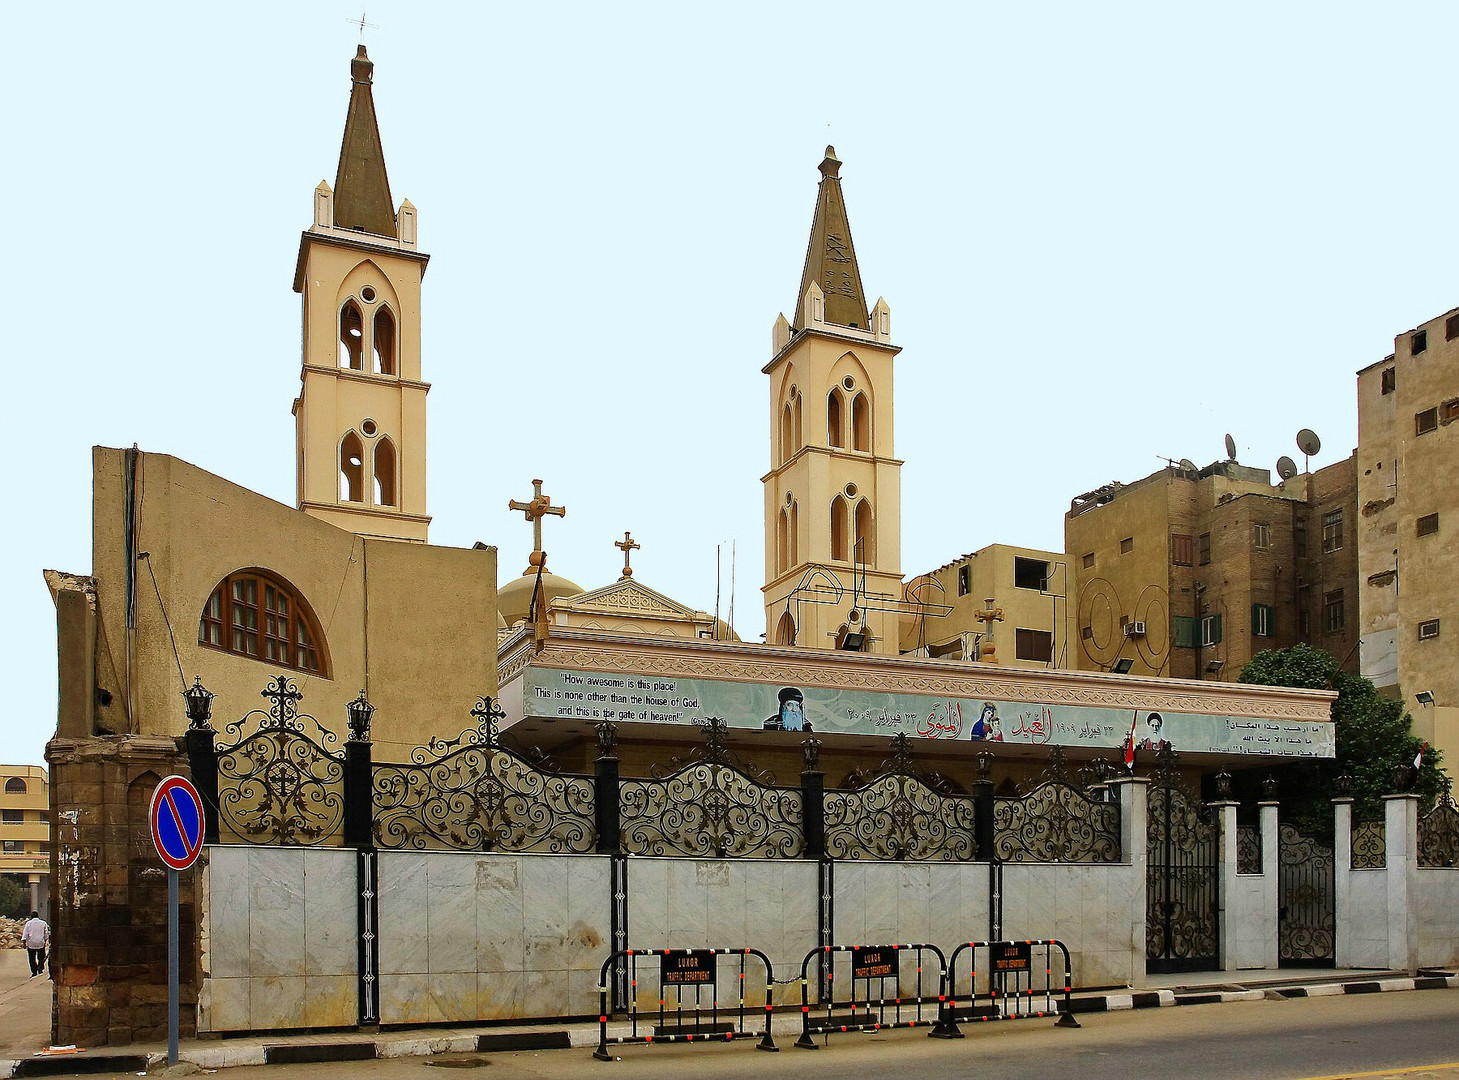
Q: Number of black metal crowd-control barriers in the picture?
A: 3